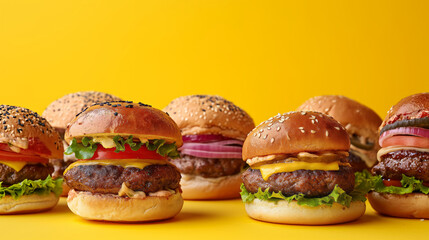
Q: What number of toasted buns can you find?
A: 7